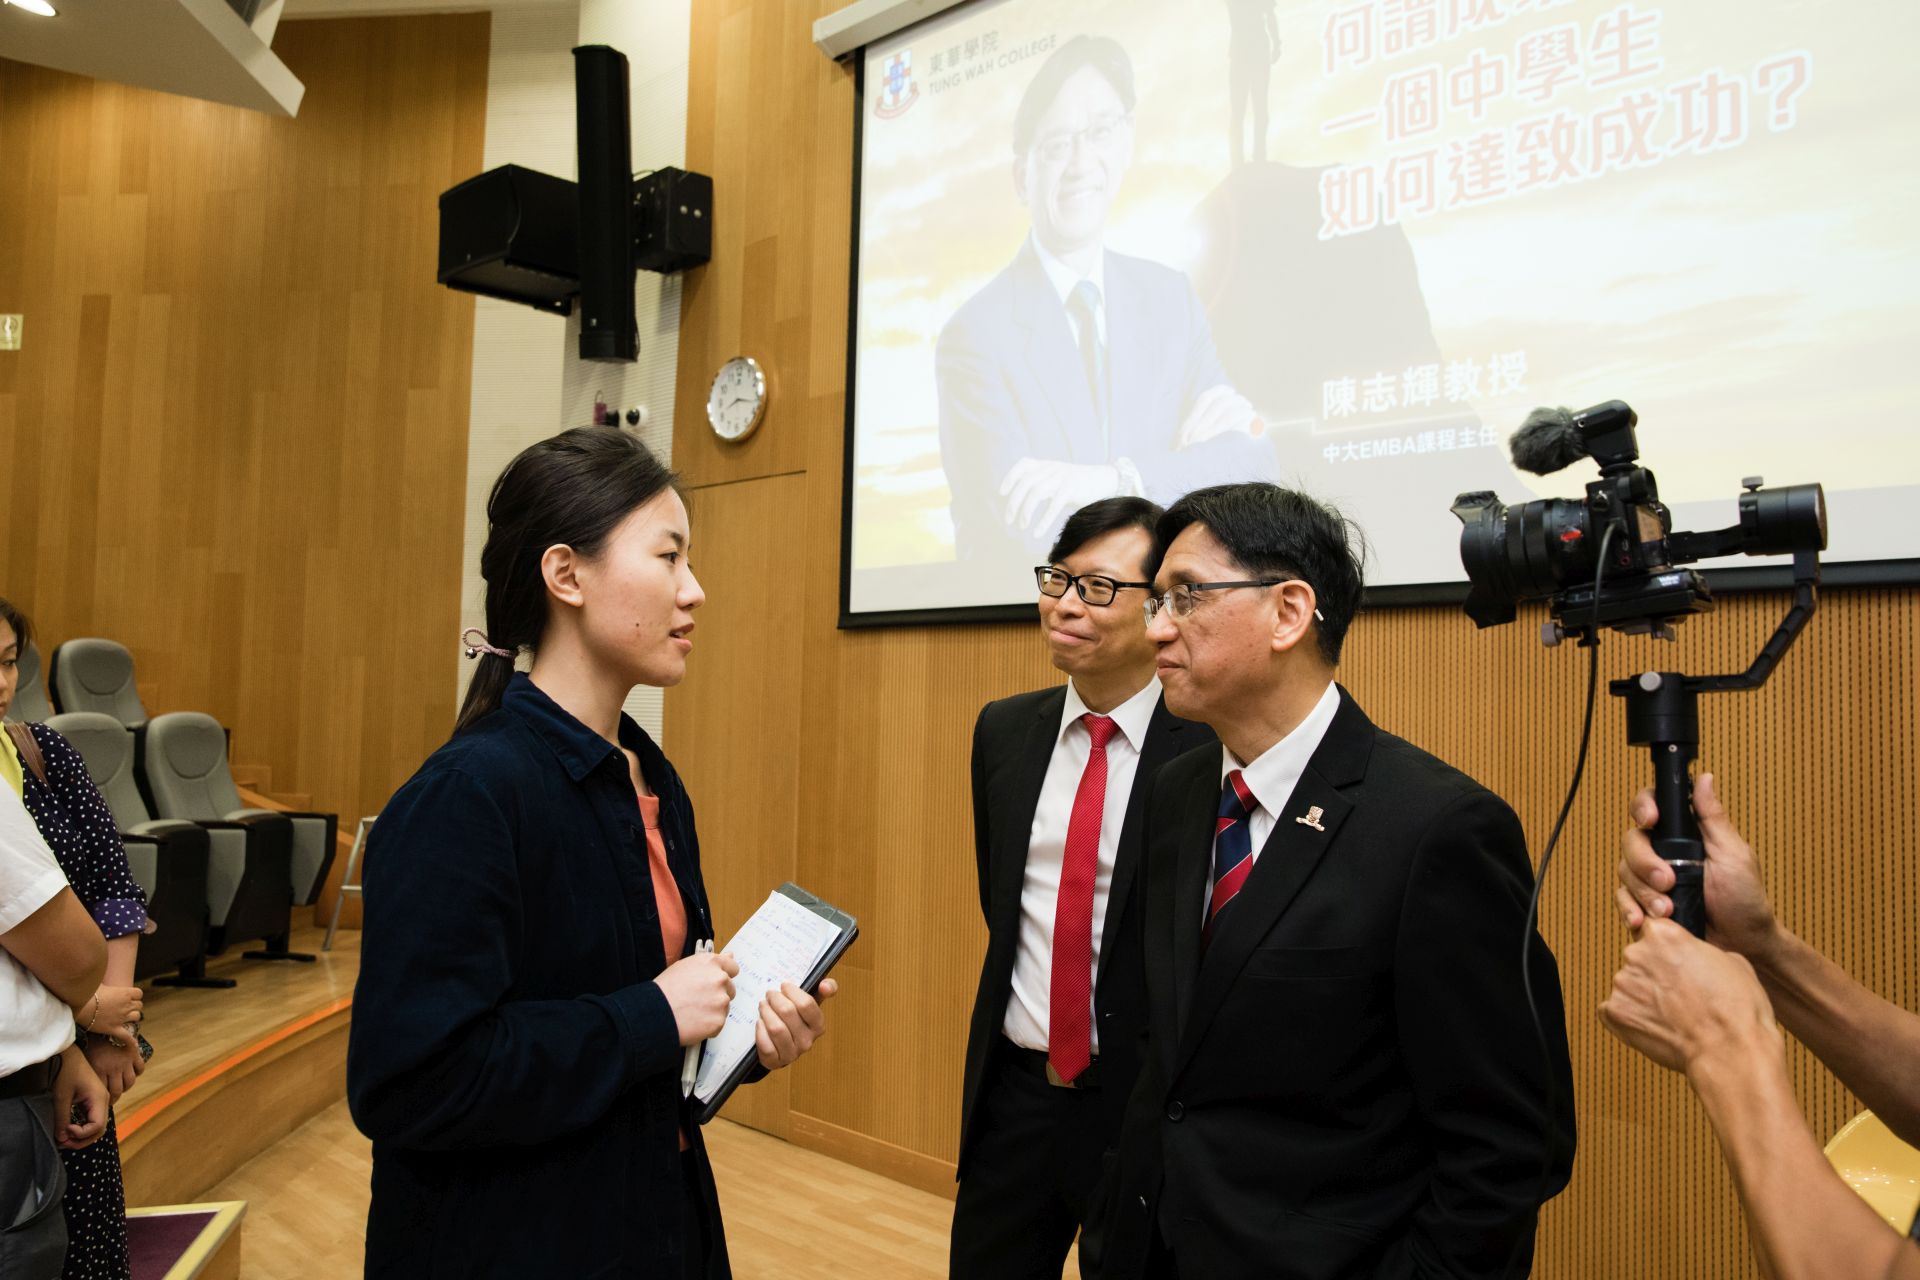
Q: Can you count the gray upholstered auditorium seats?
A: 4